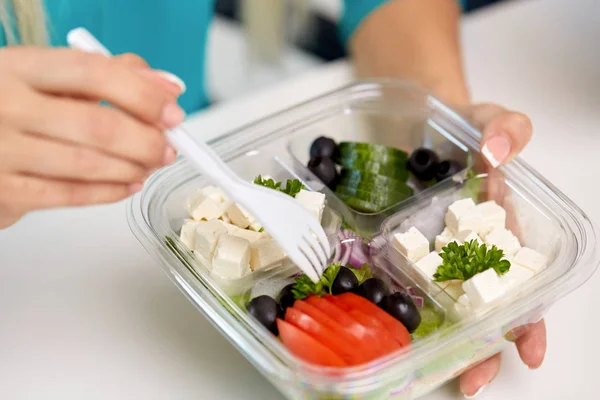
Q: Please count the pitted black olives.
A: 9